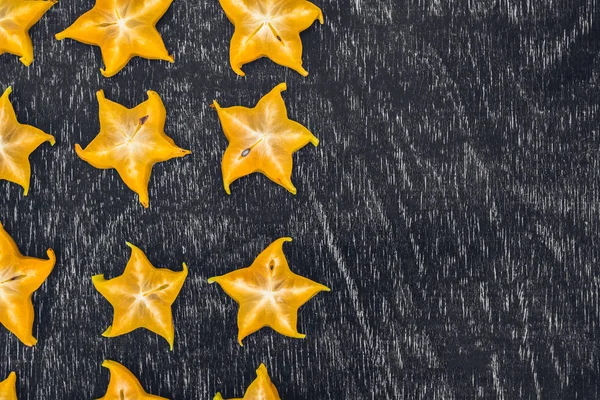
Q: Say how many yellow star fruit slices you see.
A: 12